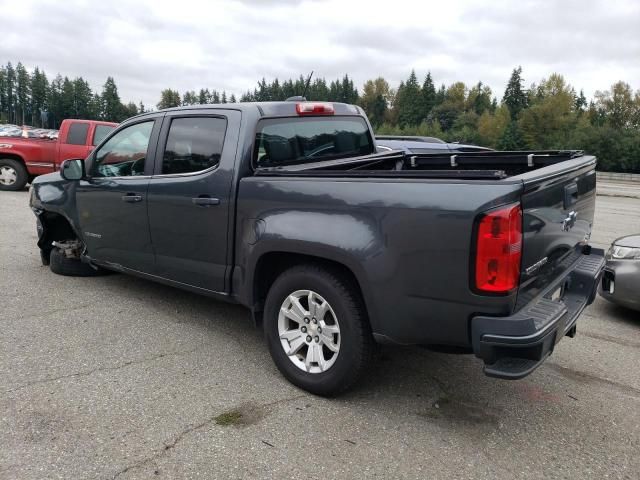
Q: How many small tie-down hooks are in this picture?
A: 3